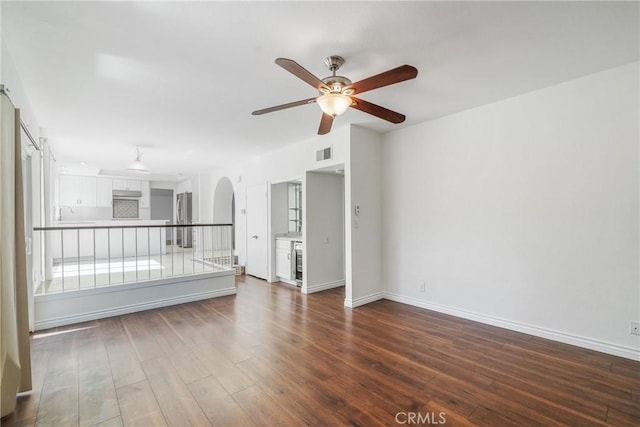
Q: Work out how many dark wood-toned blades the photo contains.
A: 5